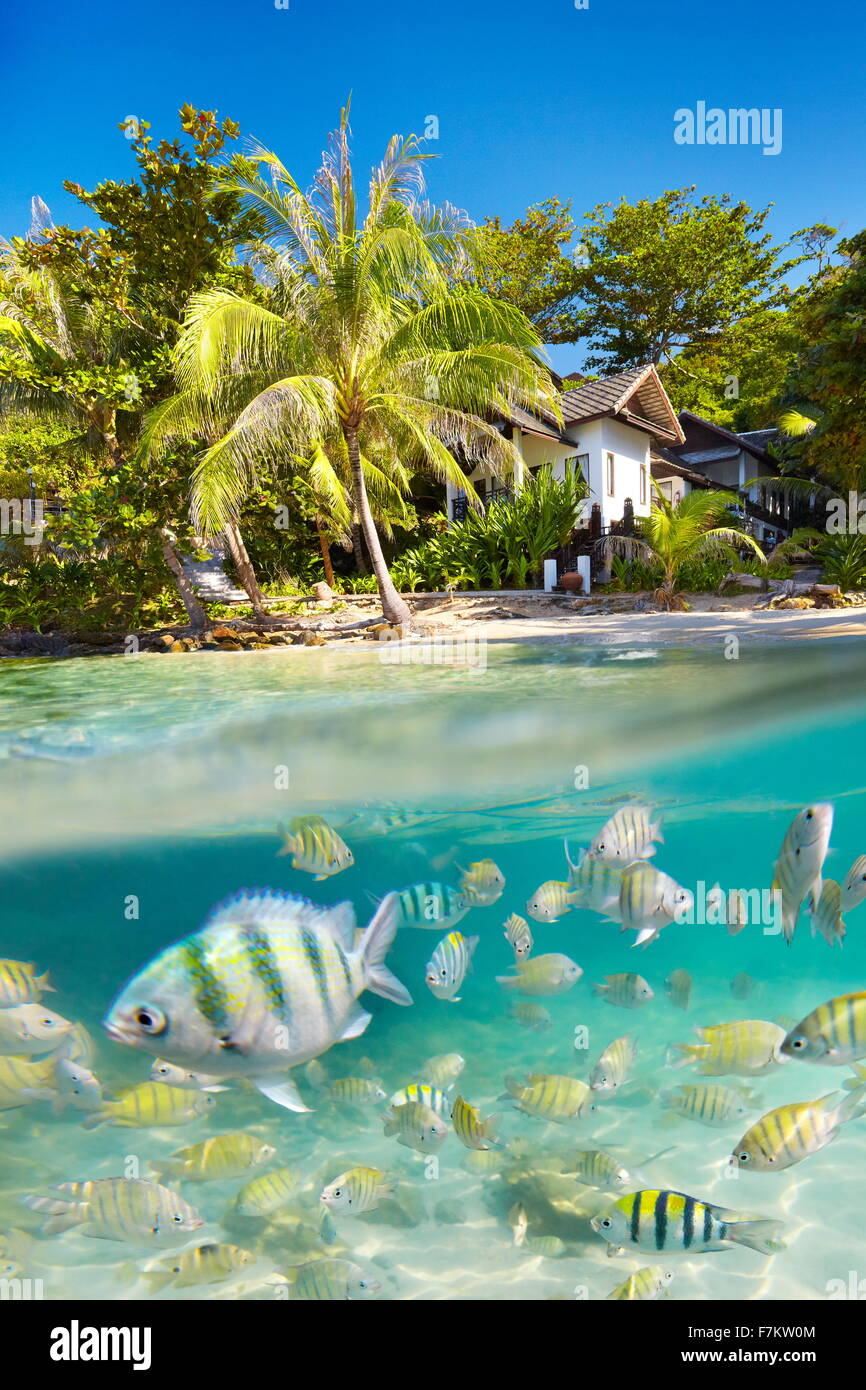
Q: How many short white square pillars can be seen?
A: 2